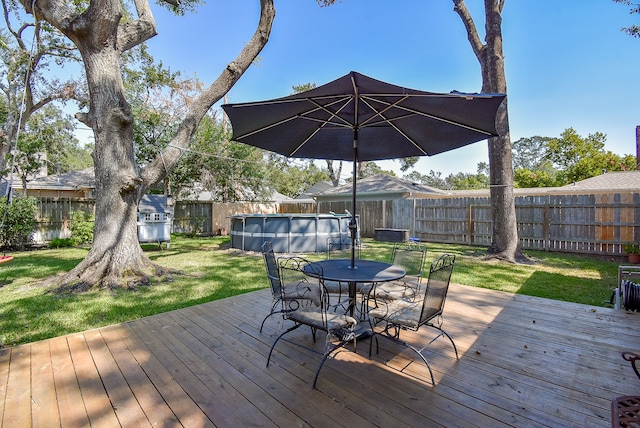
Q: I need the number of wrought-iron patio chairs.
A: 5